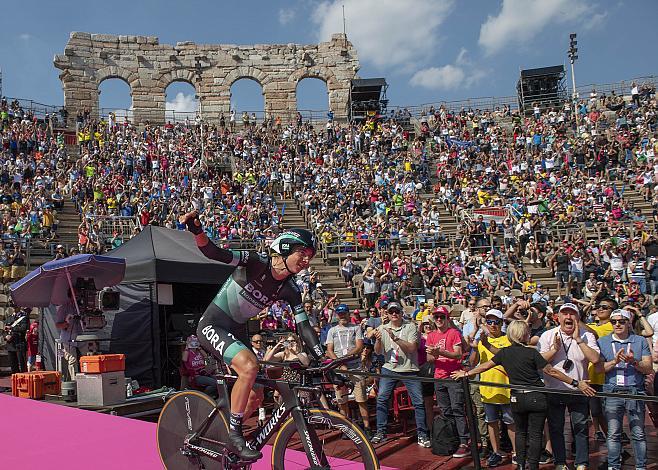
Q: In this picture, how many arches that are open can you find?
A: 4